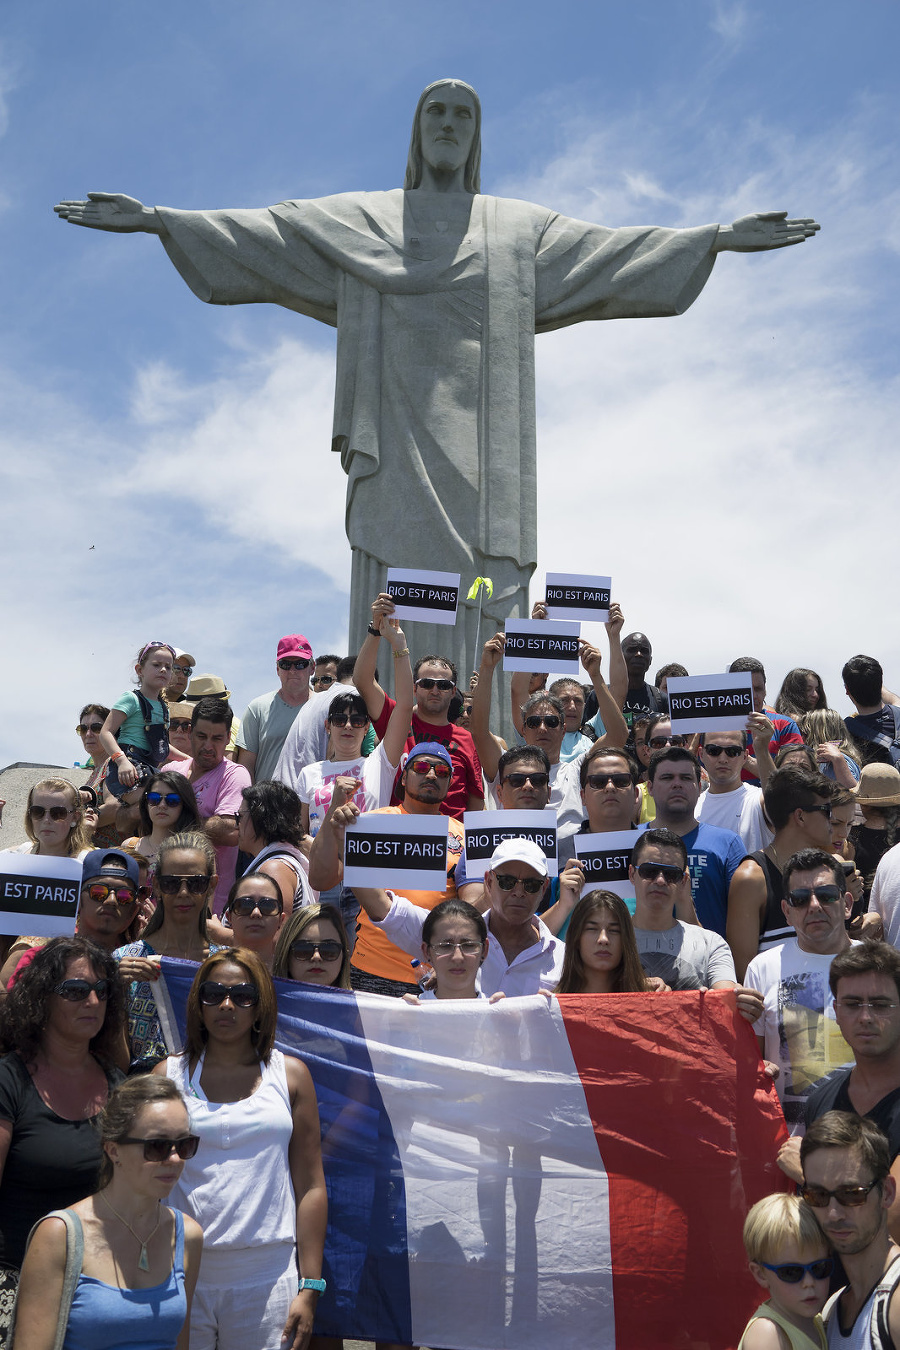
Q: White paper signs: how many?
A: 8